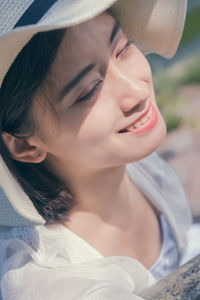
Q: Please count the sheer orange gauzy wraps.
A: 0